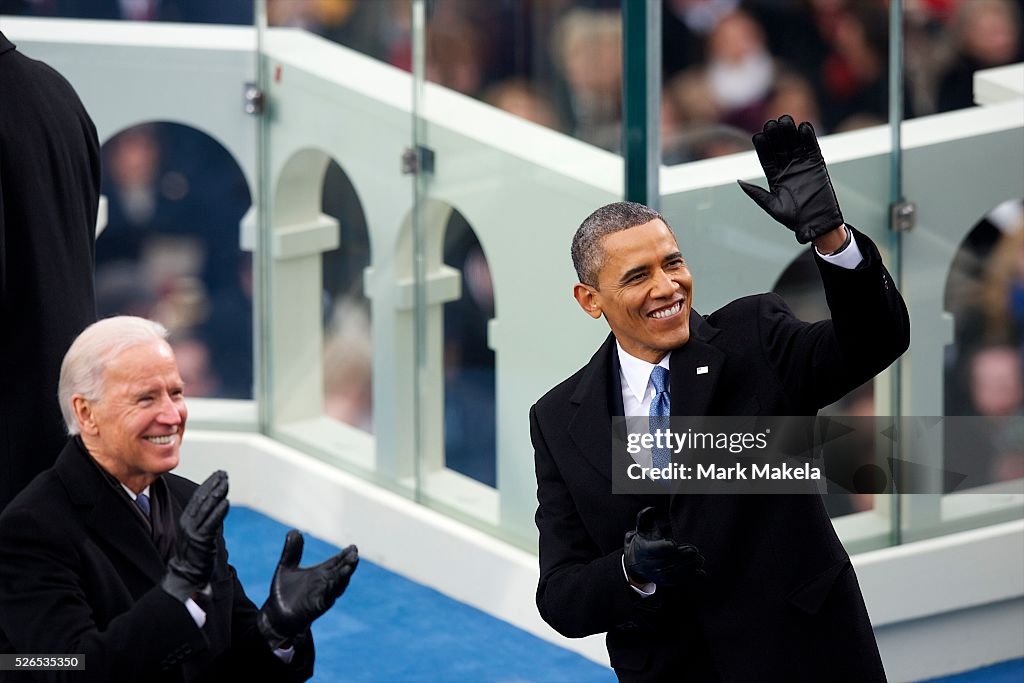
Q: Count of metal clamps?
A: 3